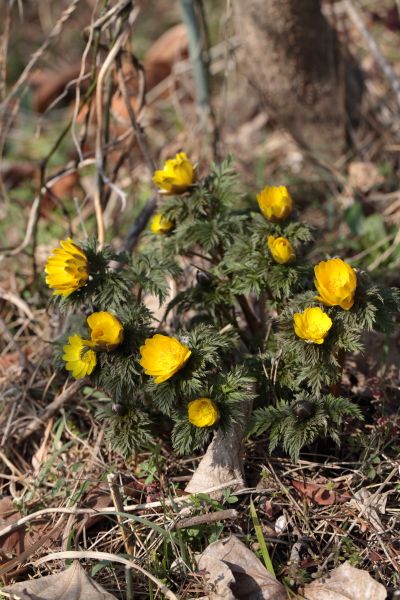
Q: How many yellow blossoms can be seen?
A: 11